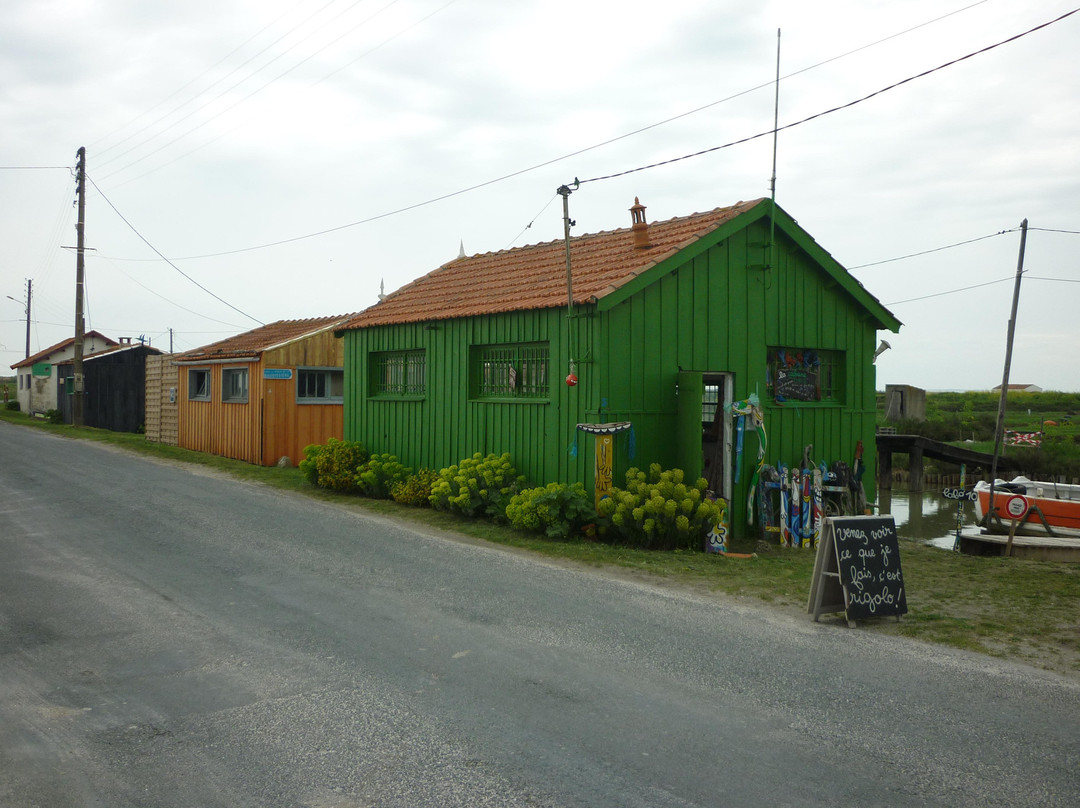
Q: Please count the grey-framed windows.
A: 3